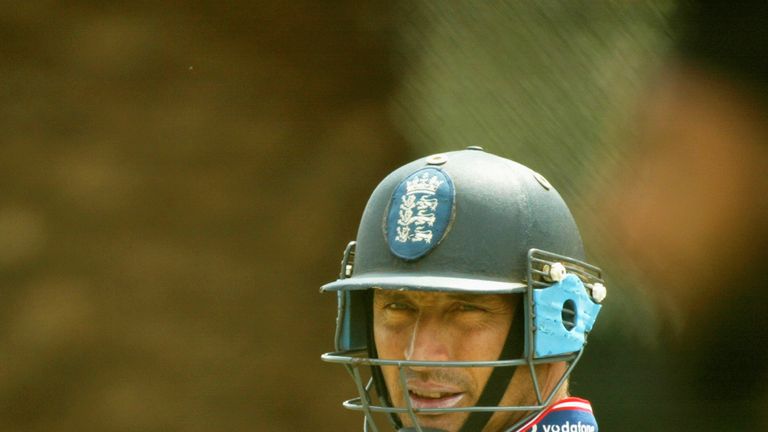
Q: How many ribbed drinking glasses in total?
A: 0